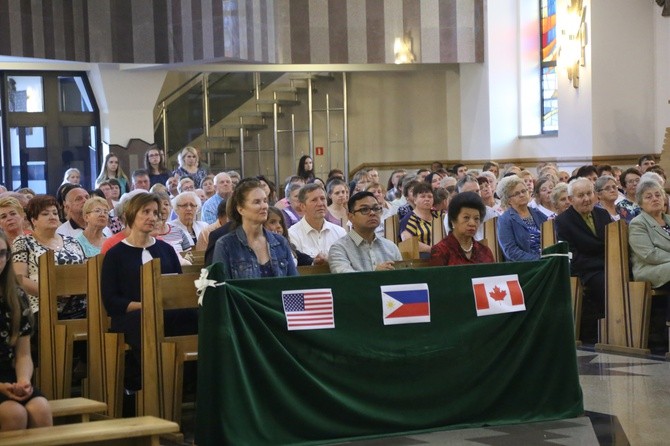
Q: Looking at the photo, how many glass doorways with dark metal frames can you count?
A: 1